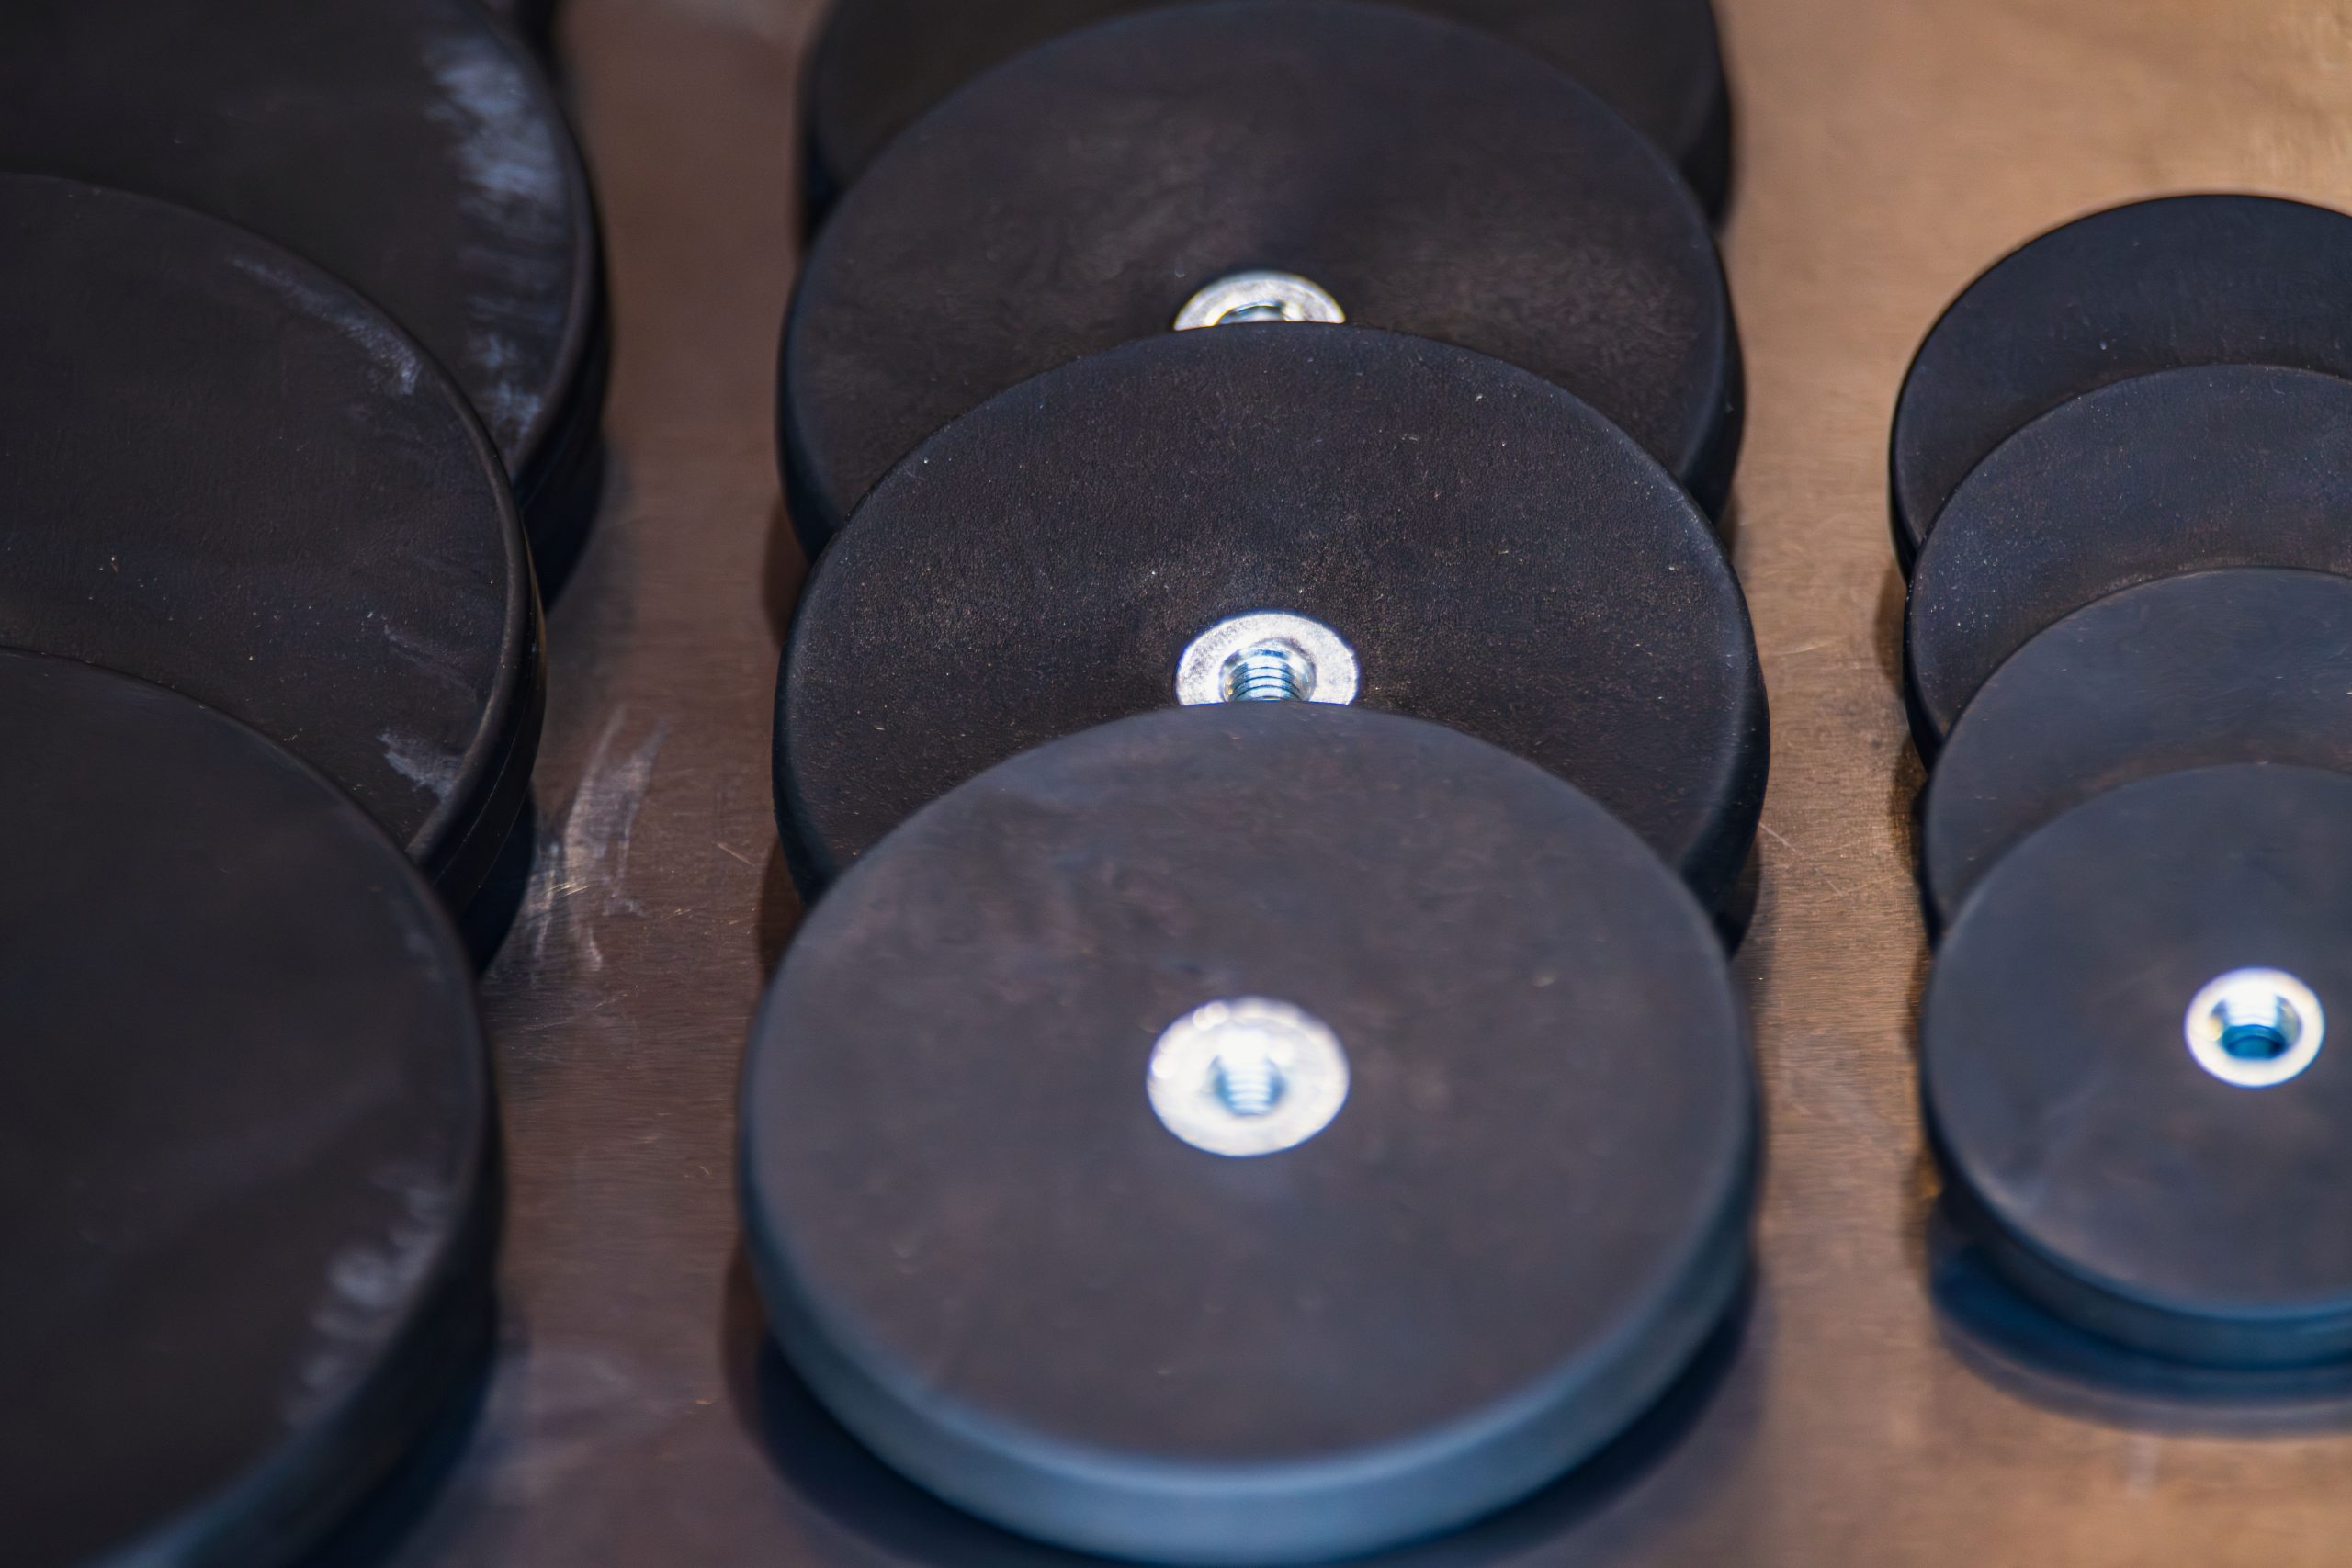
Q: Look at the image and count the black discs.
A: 11